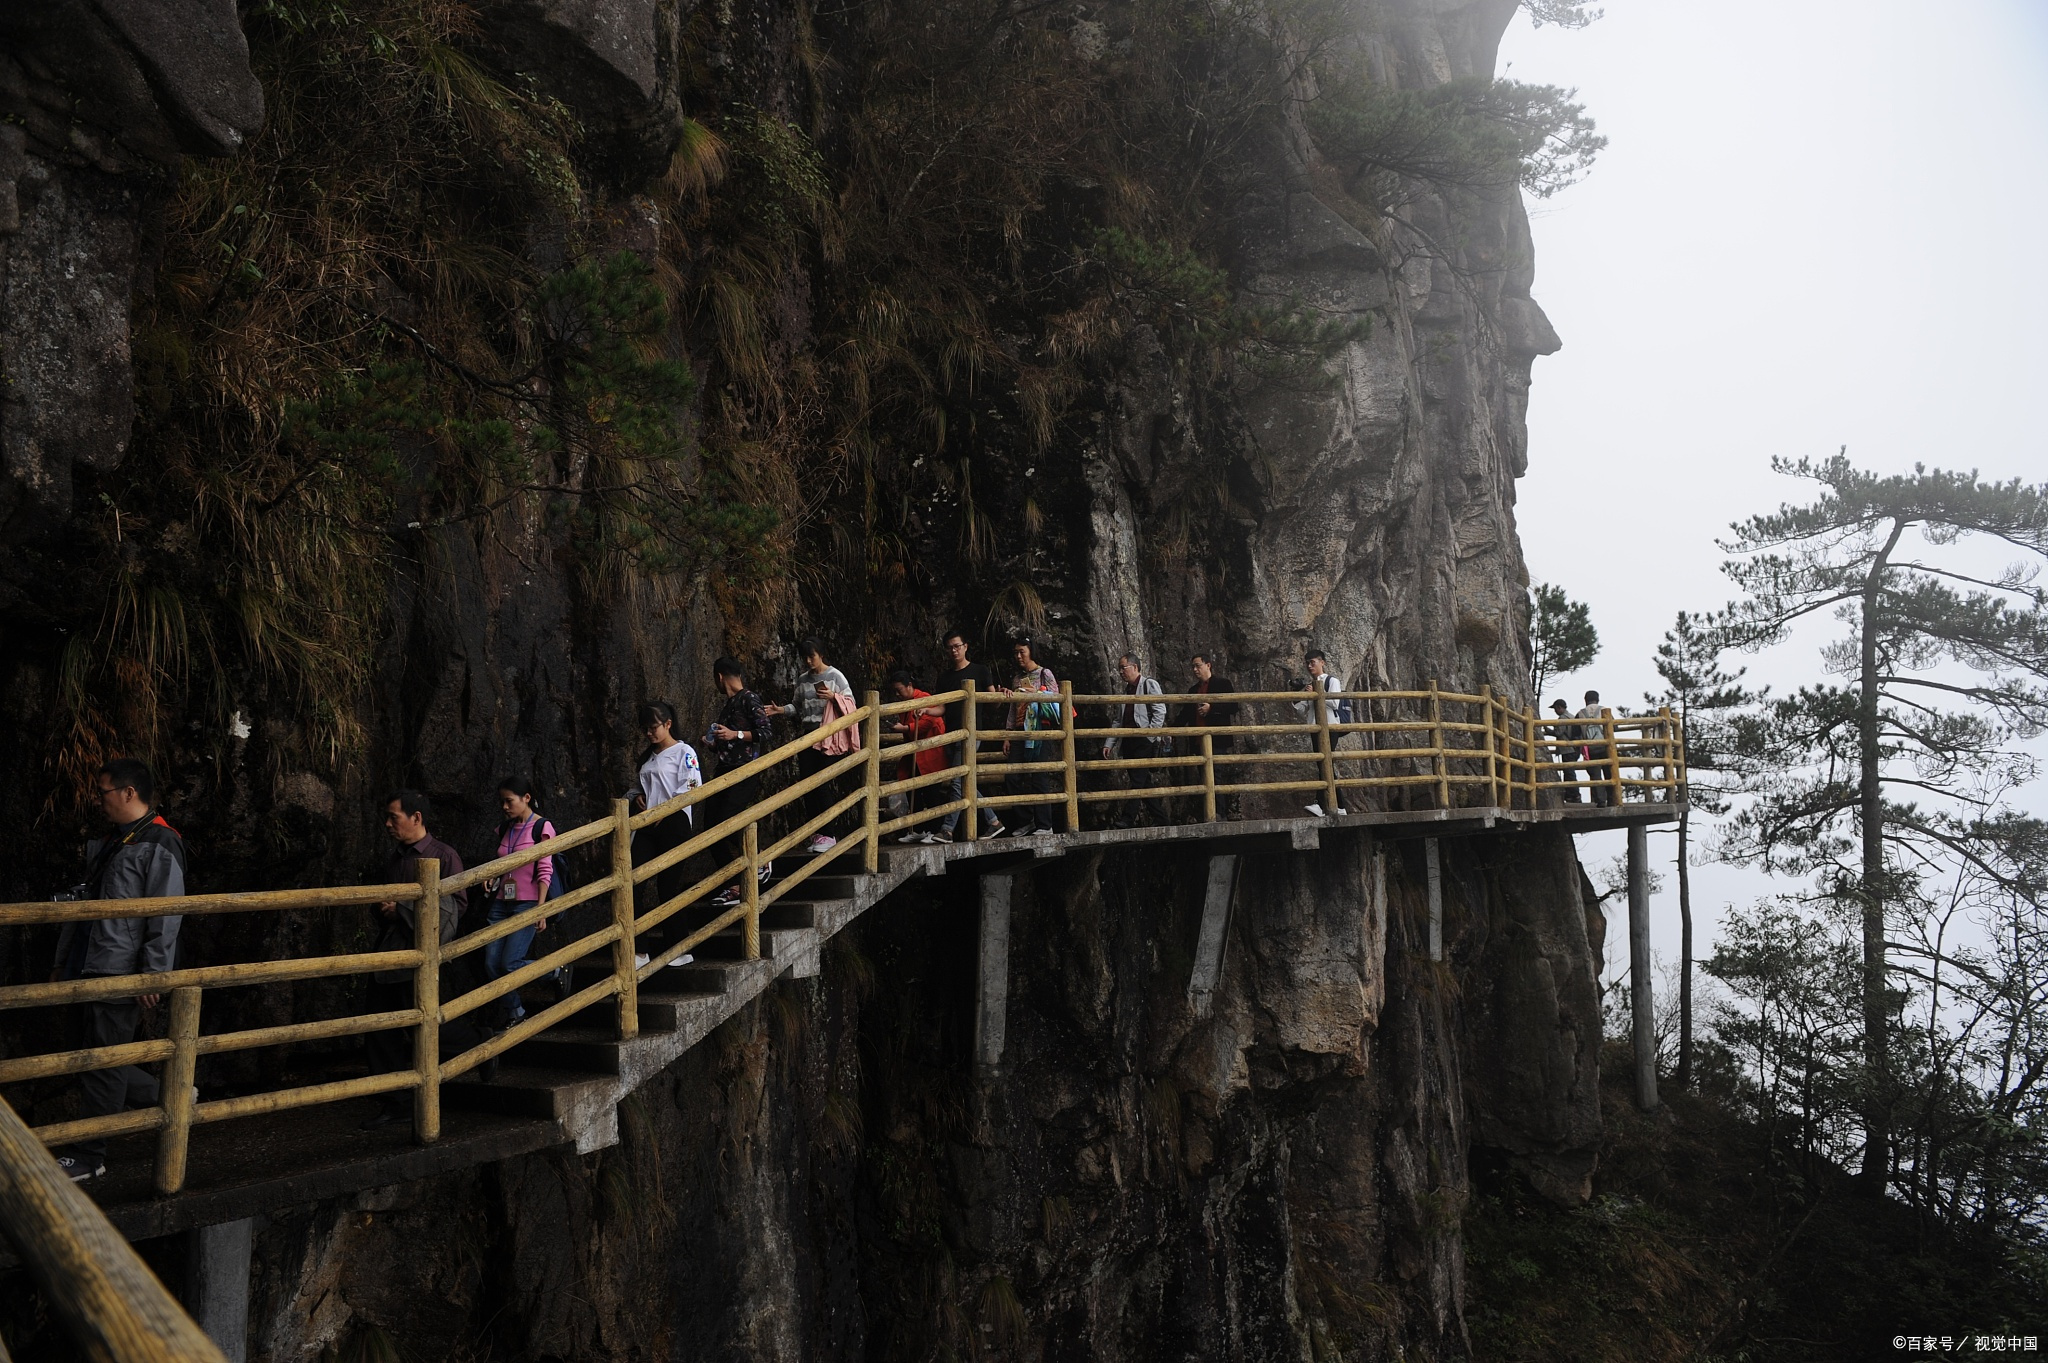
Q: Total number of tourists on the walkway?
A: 14